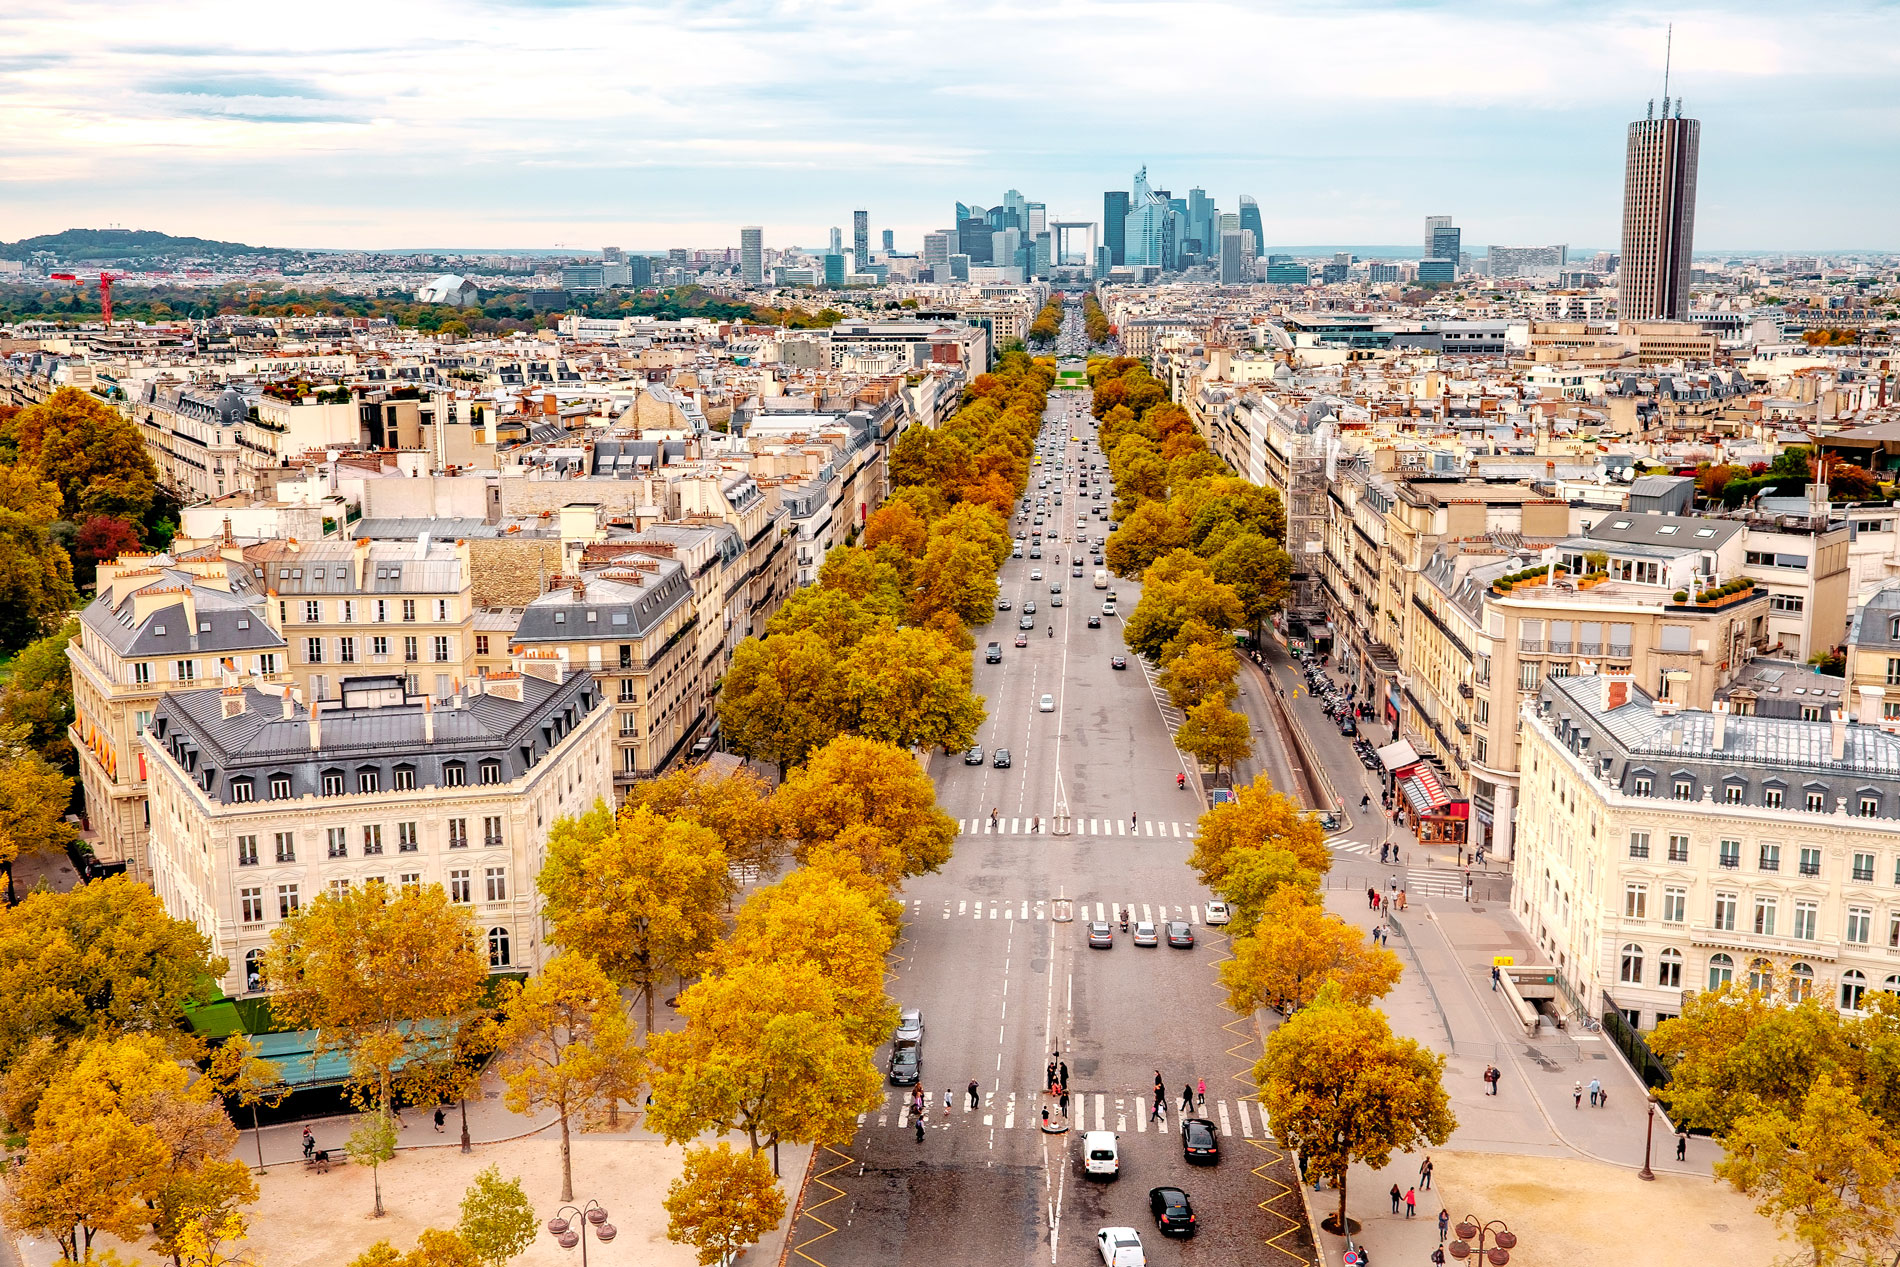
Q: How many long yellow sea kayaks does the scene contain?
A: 0